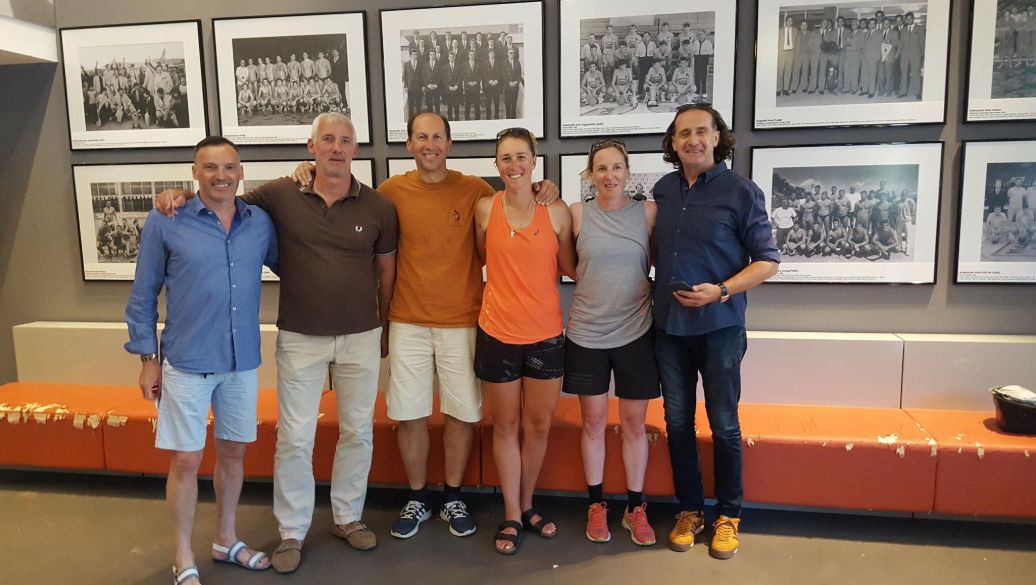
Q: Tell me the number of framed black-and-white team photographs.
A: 12